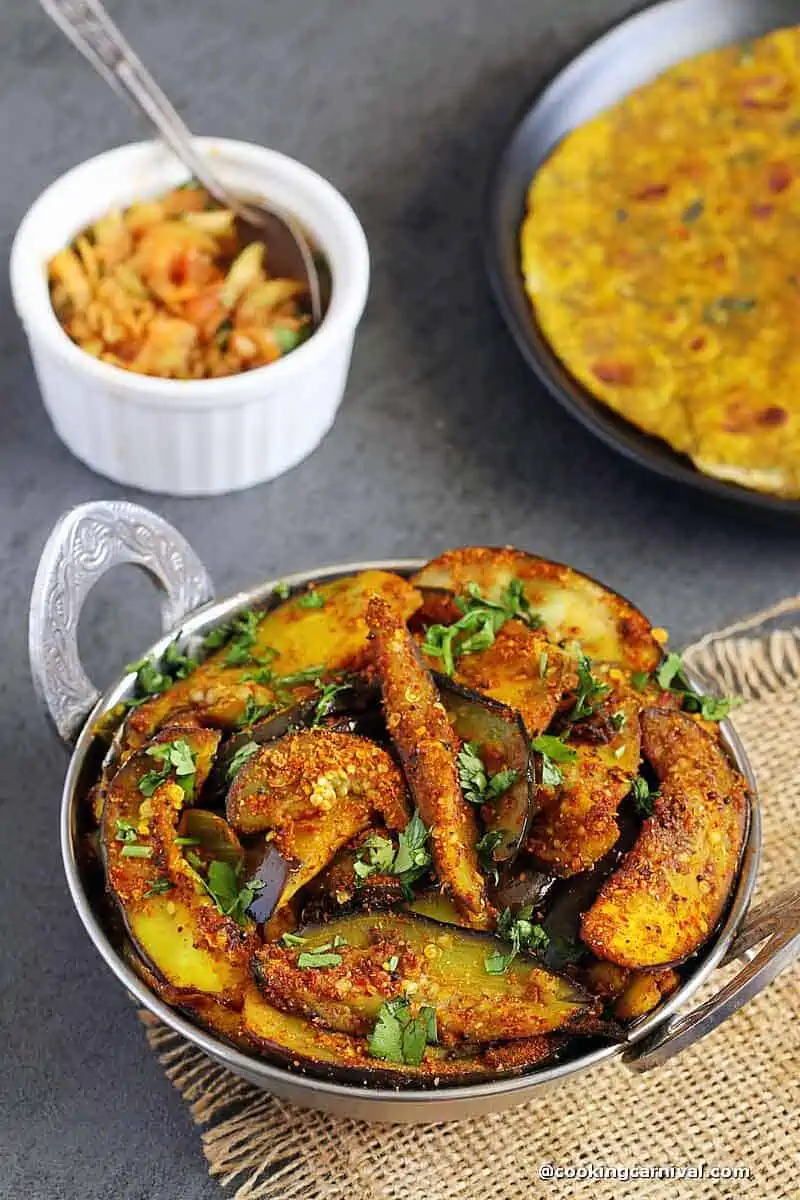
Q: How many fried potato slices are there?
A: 0